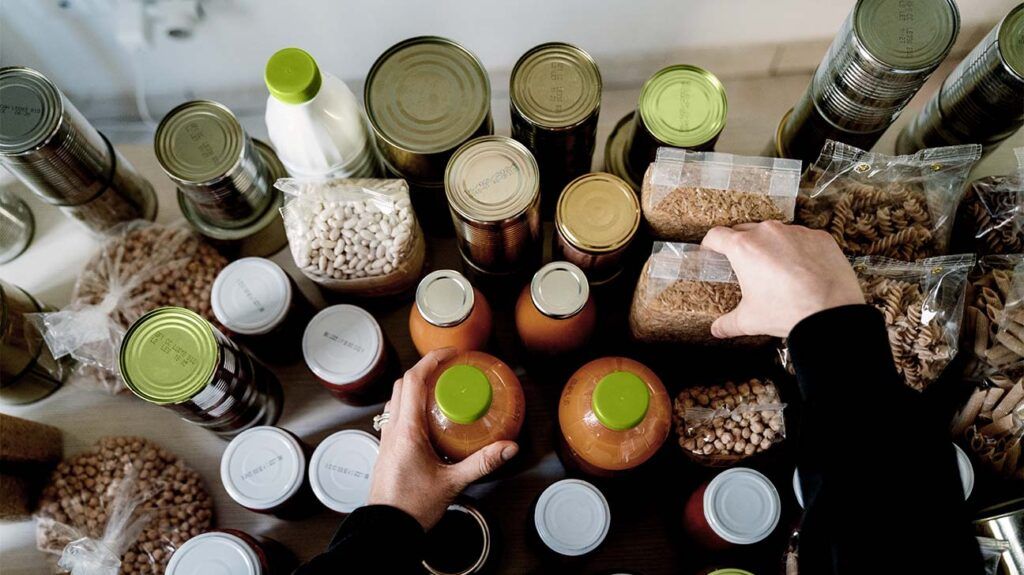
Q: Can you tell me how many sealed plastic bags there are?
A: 11